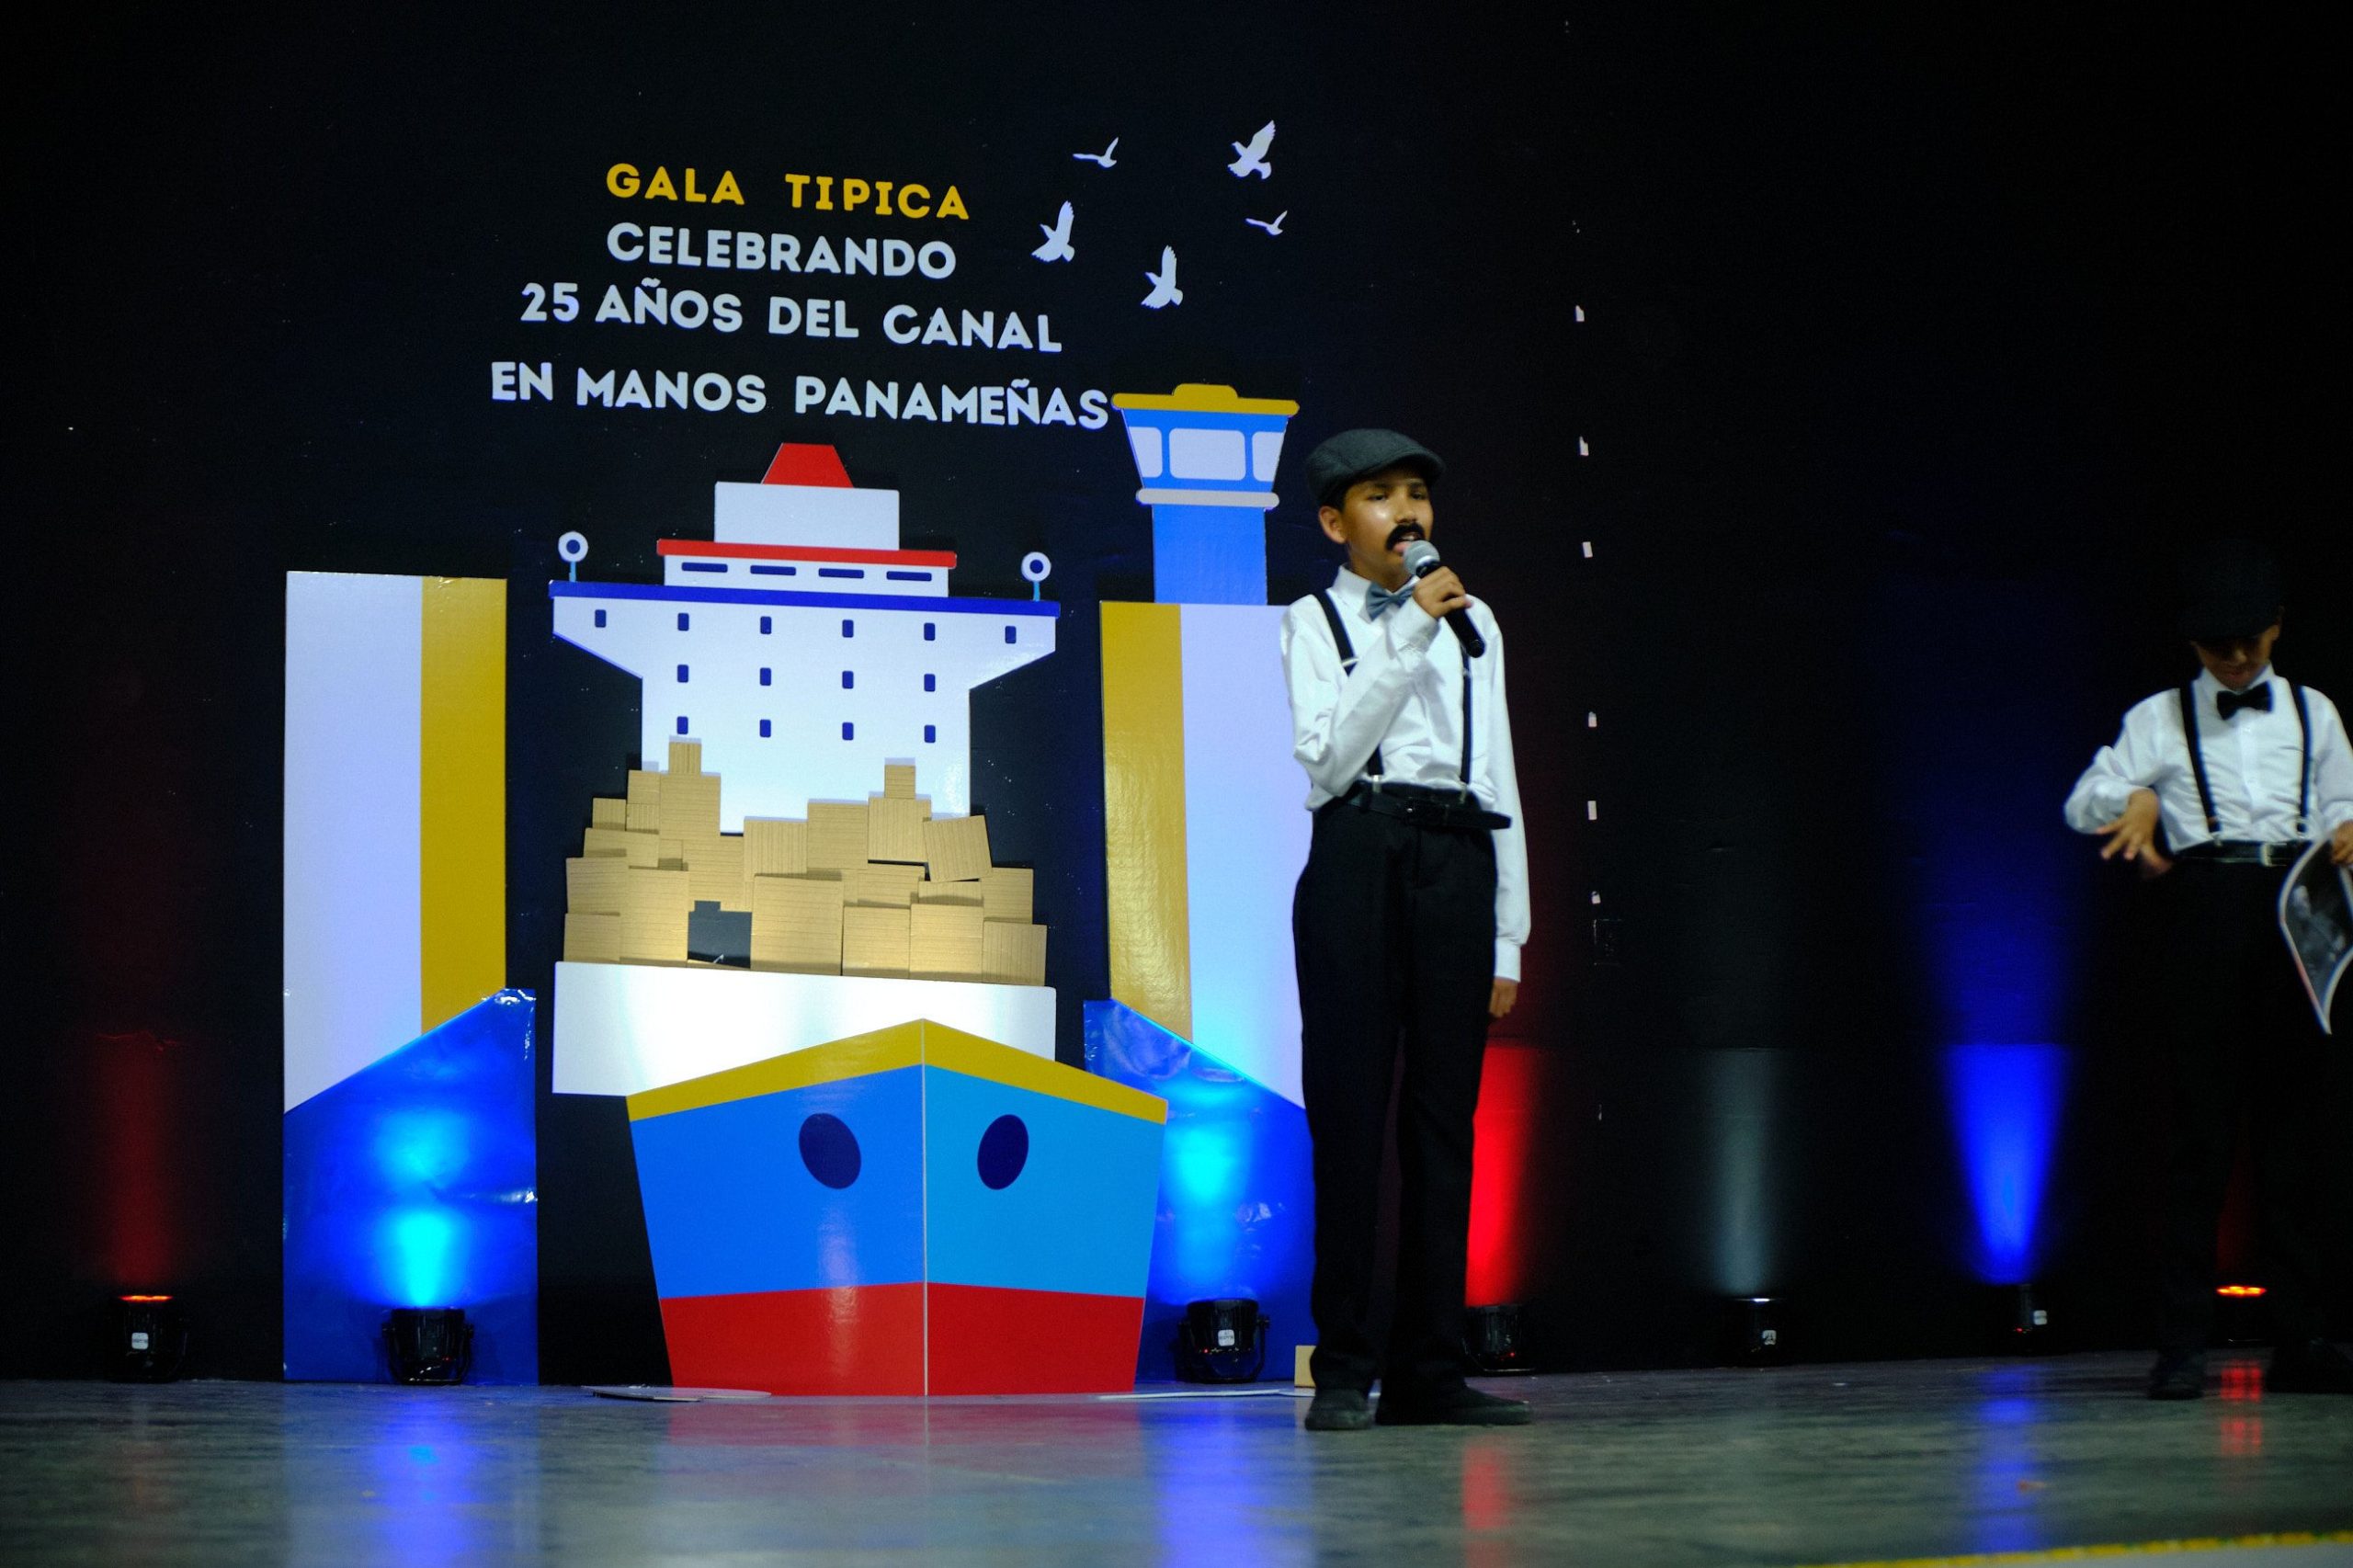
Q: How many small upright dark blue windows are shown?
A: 14